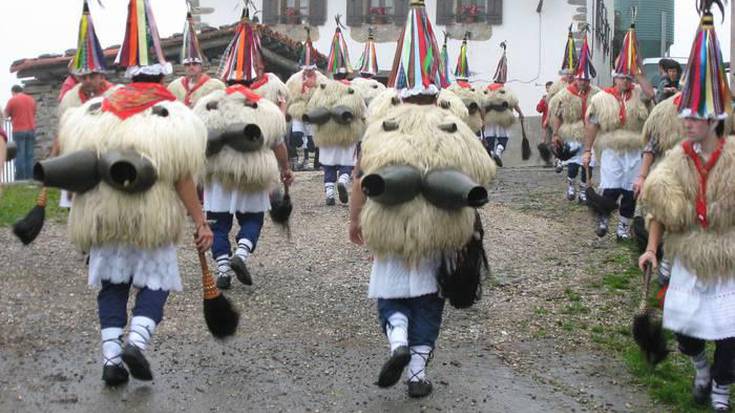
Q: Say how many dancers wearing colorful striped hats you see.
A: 15